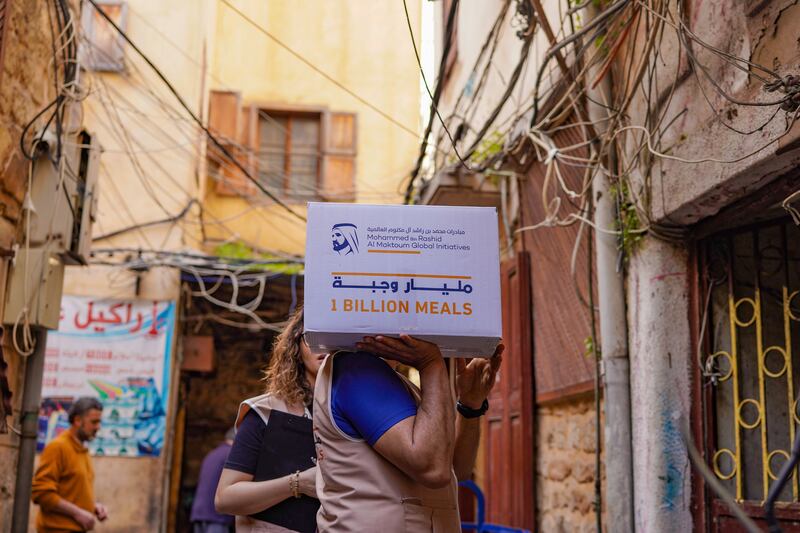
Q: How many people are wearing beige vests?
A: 2